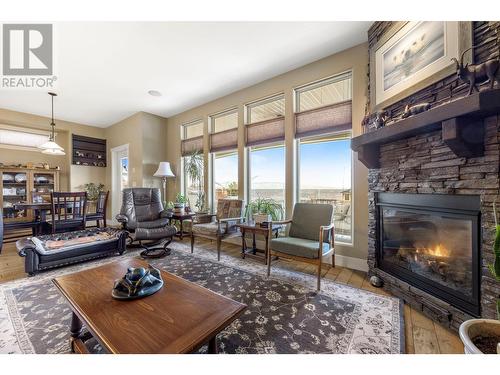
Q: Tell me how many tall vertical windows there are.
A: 4